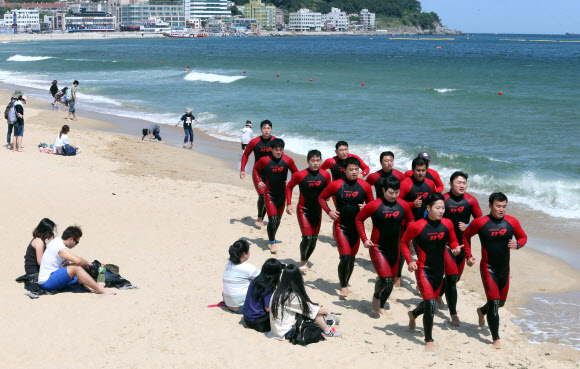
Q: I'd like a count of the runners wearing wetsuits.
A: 12